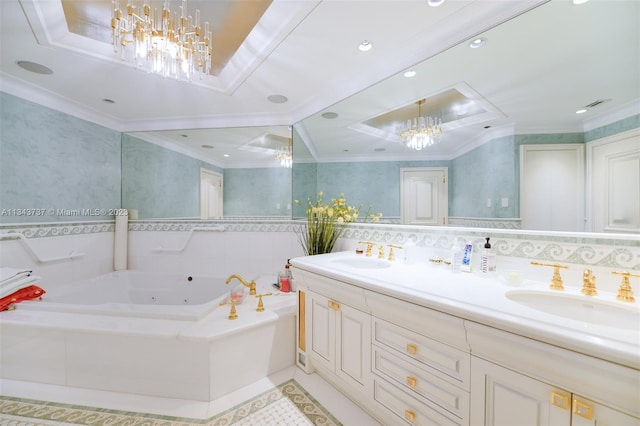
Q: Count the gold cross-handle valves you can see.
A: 6